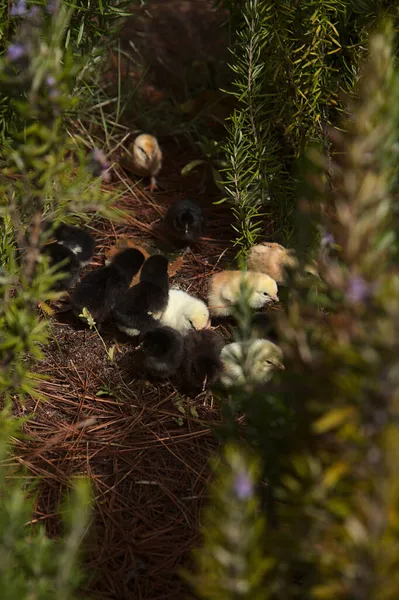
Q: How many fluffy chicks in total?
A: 12